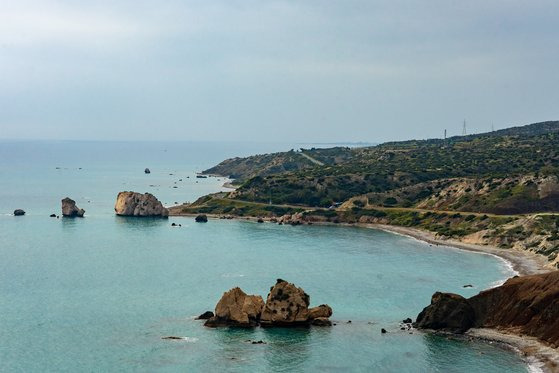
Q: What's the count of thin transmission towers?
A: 3